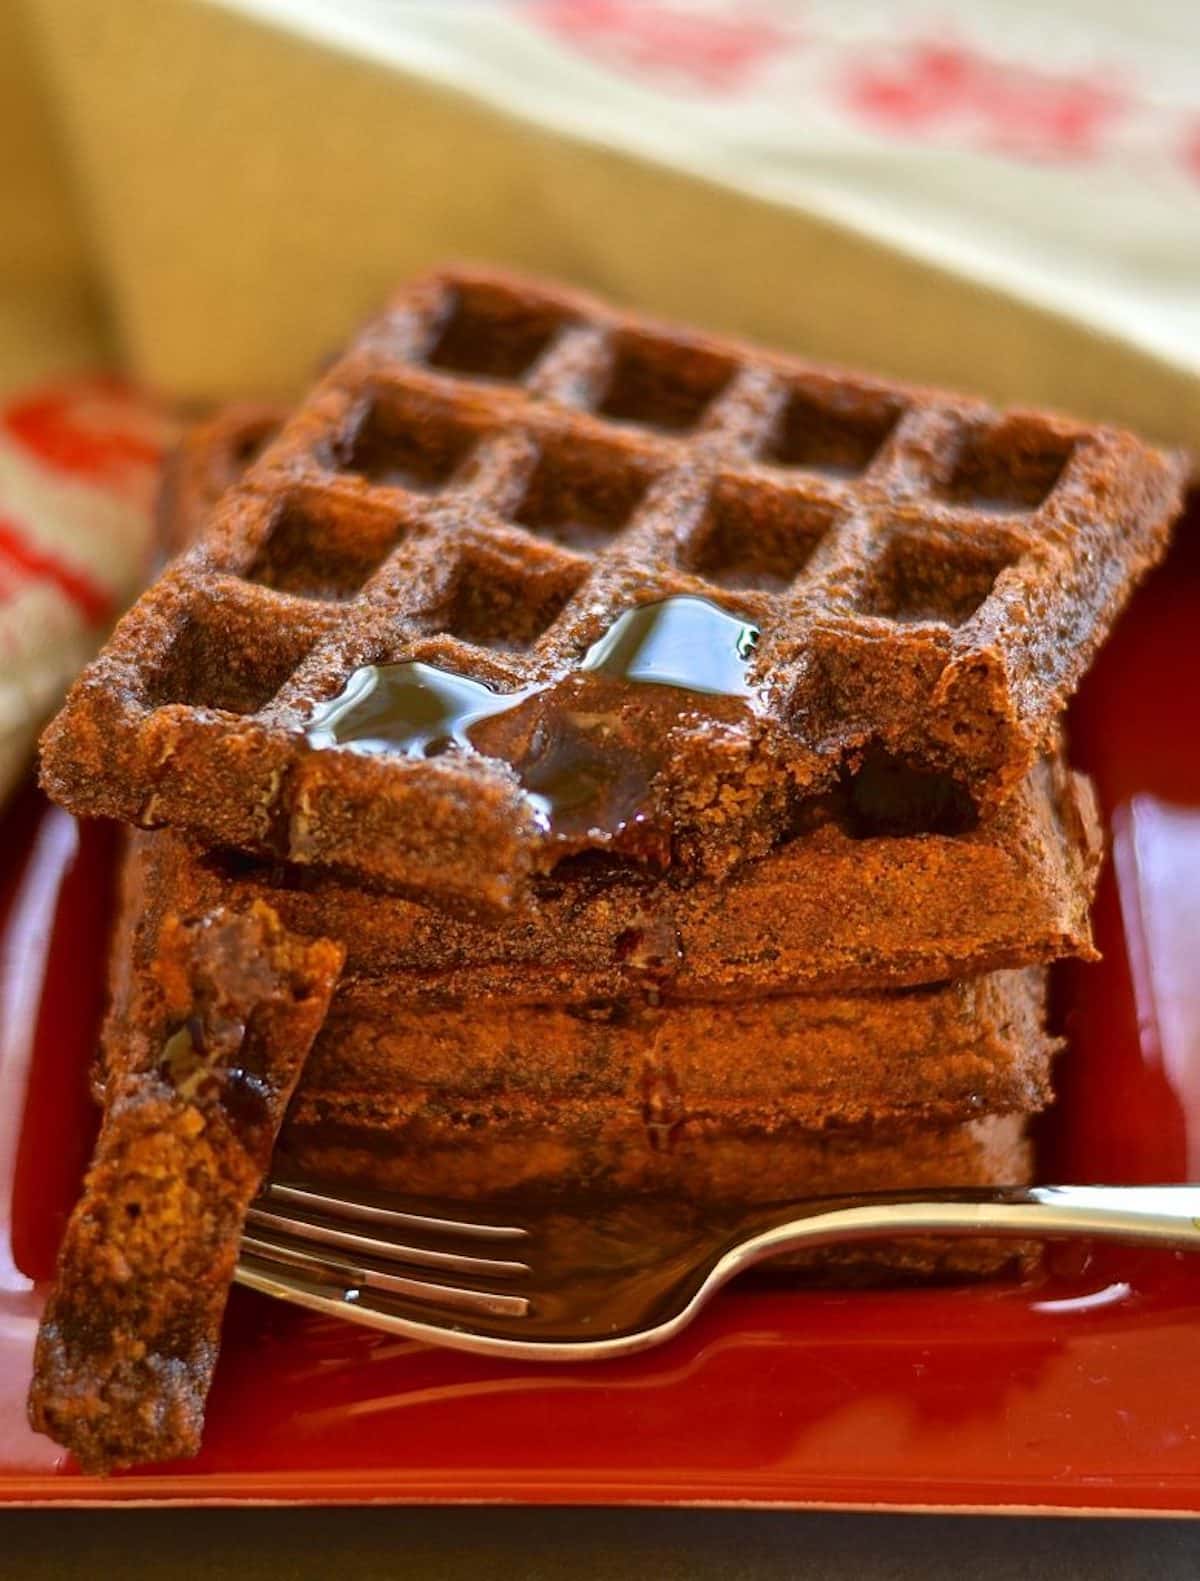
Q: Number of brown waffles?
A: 4